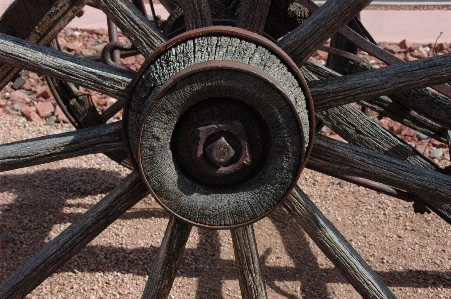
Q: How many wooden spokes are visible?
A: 12